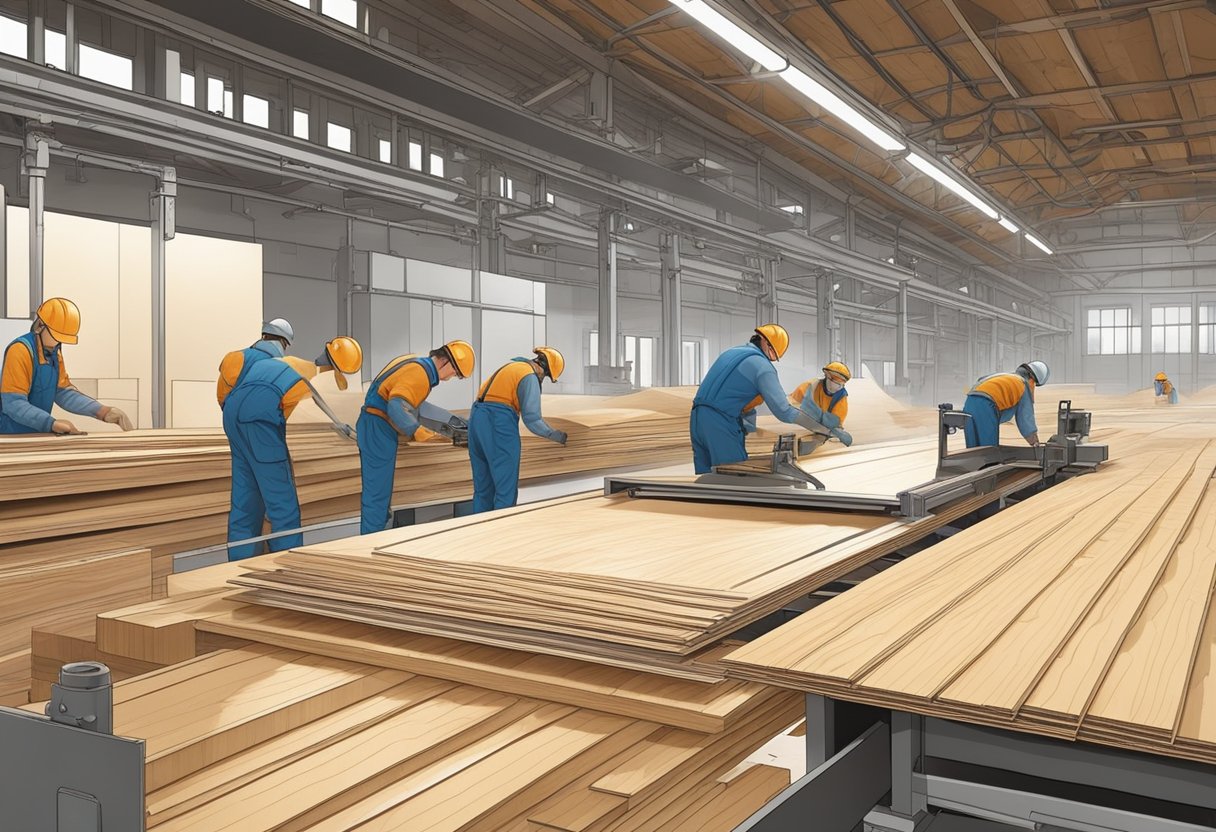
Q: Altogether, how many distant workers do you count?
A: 1